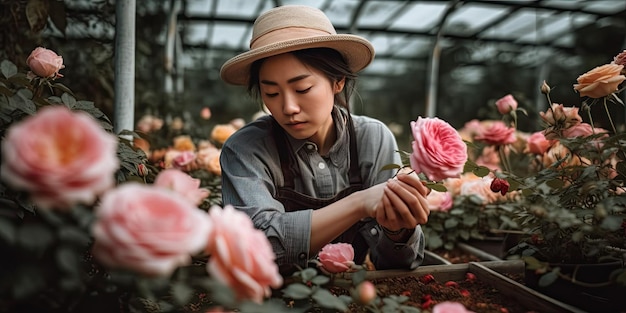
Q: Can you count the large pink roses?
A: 4